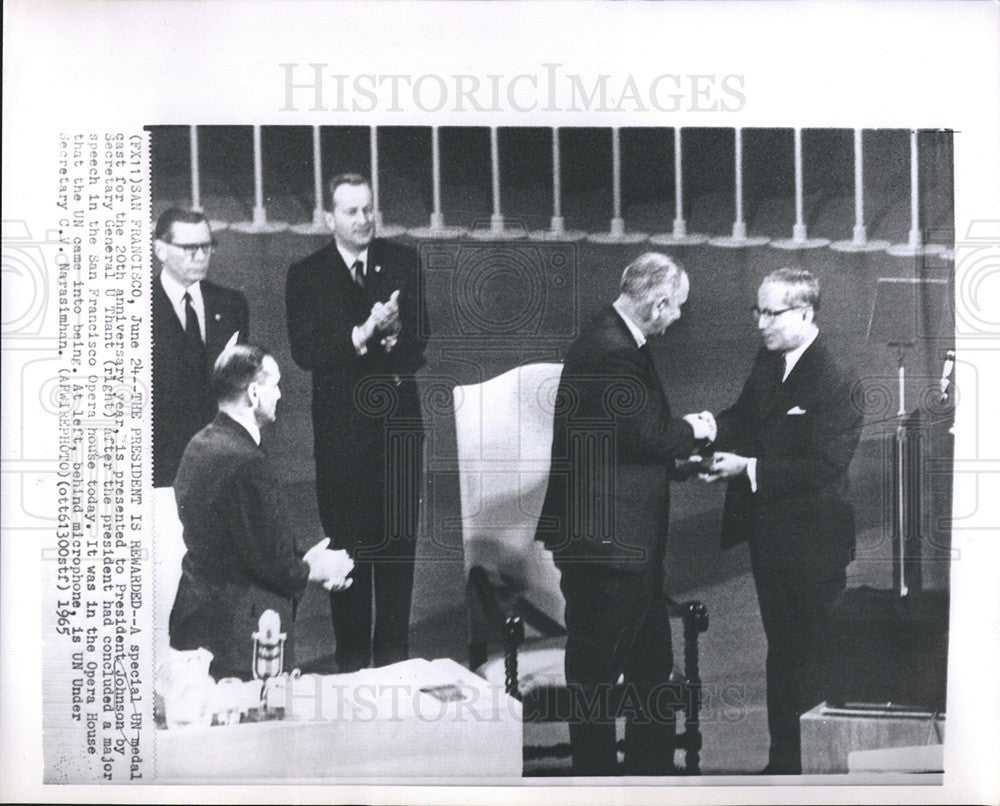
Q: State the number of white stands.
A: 13